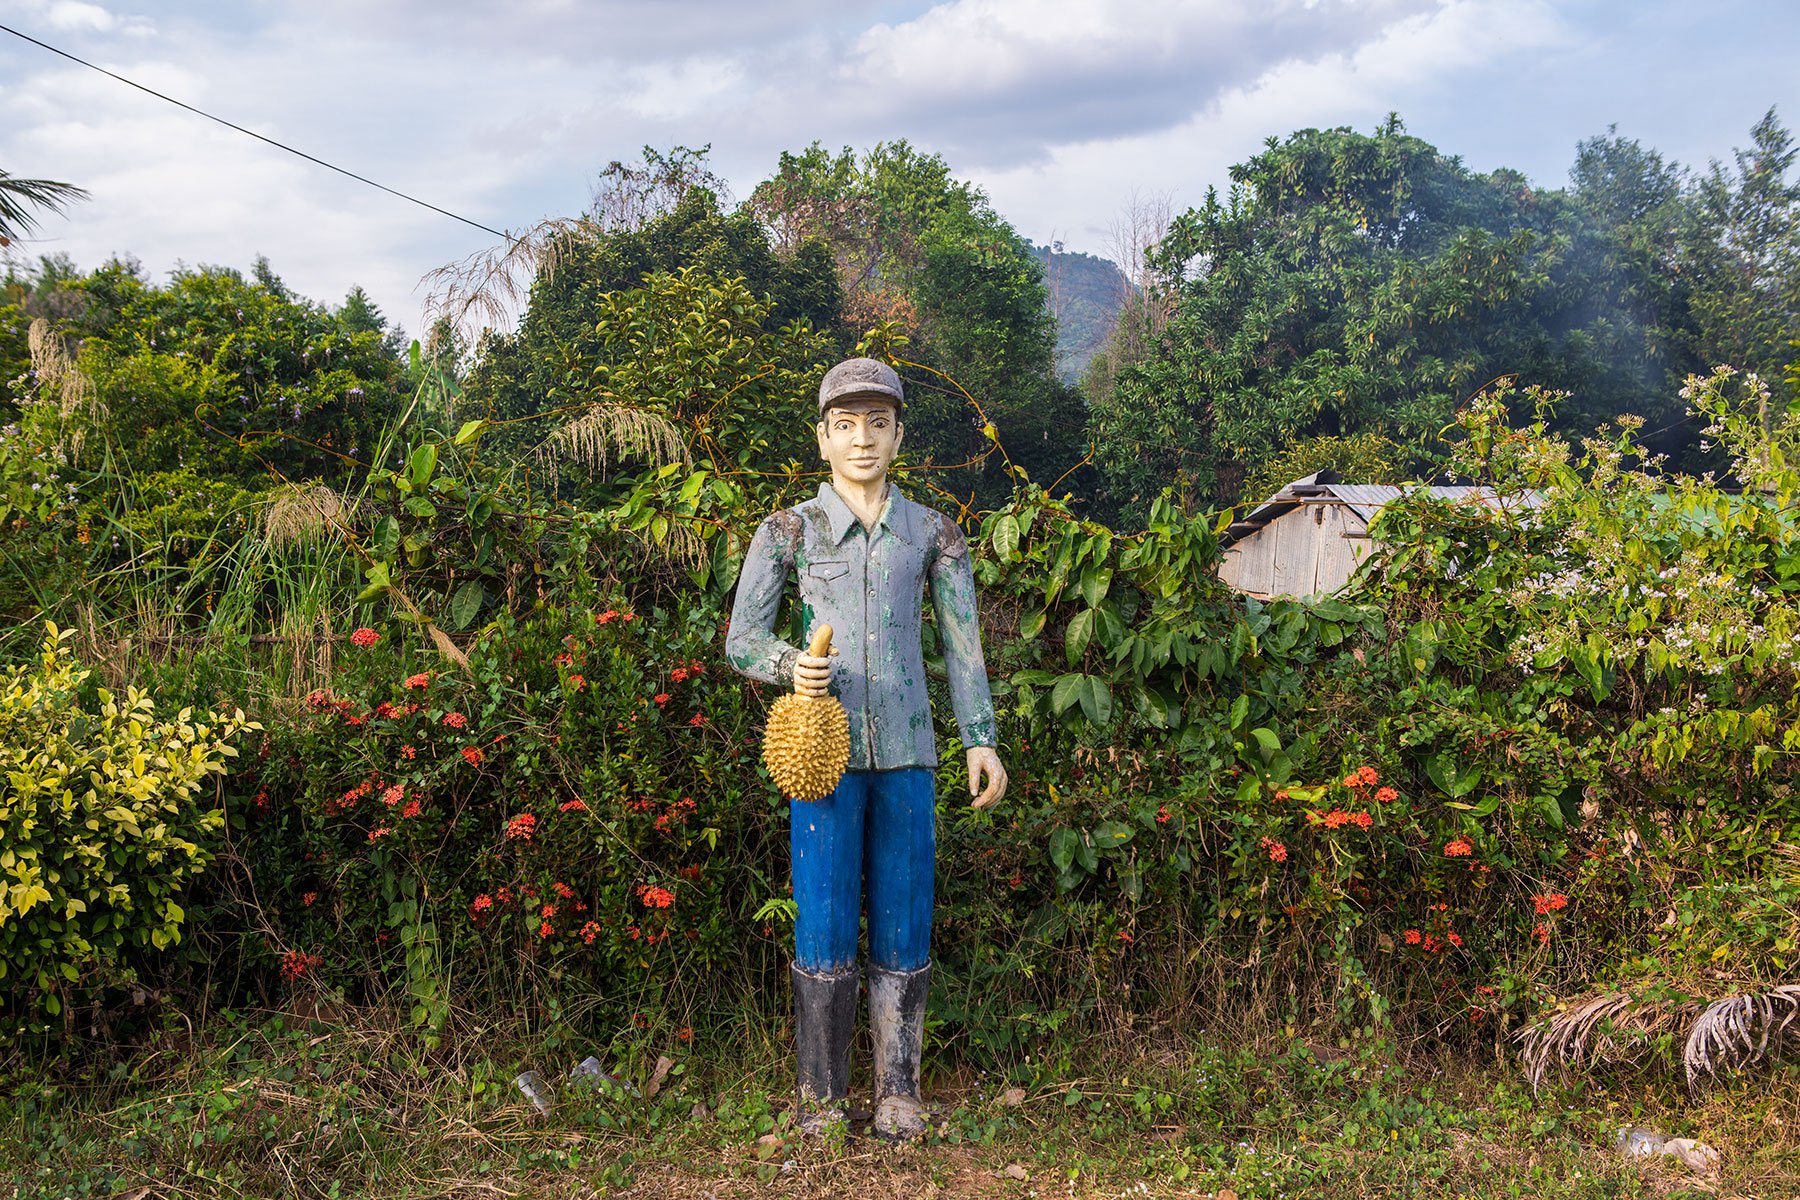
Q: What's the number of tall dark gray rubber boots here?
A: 2